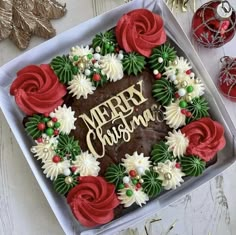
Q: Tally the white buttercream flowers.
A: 14